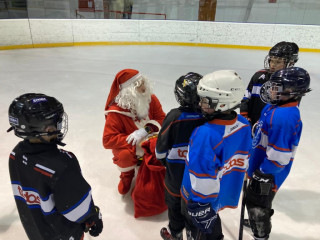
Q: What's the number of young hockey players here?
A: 5